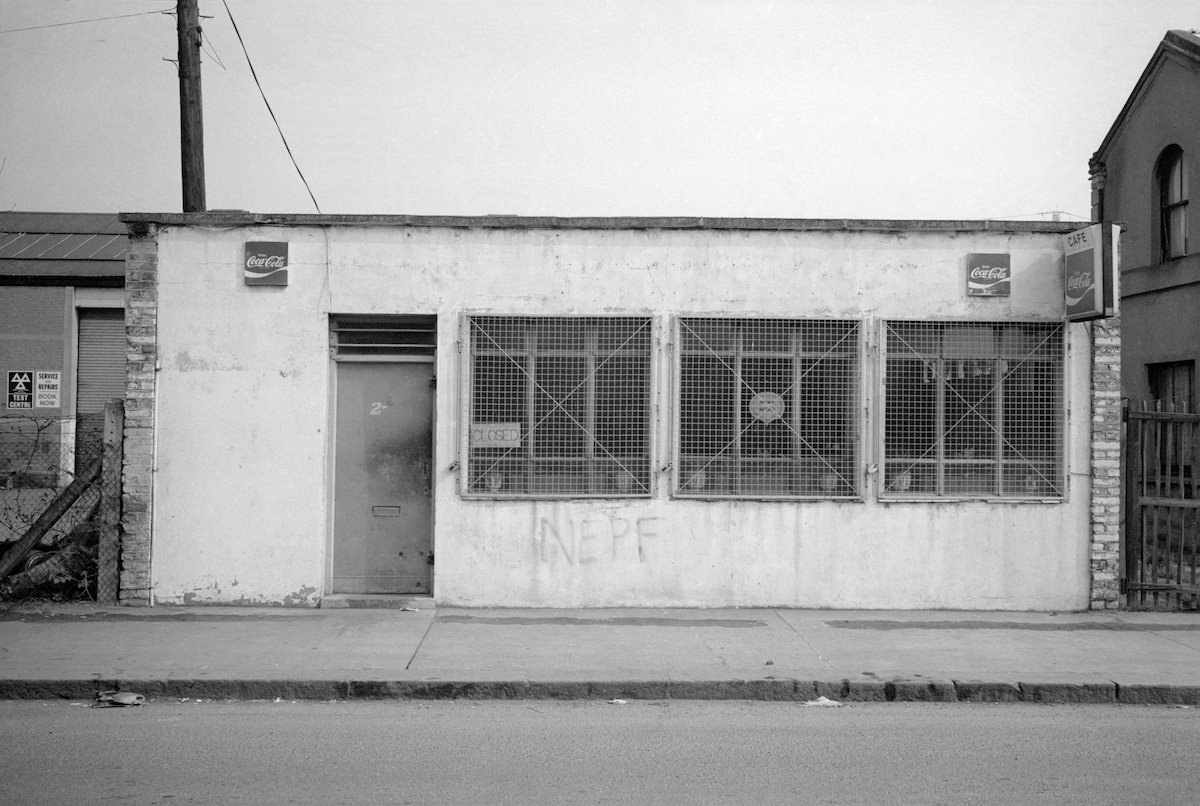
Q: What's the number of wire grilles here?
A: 3